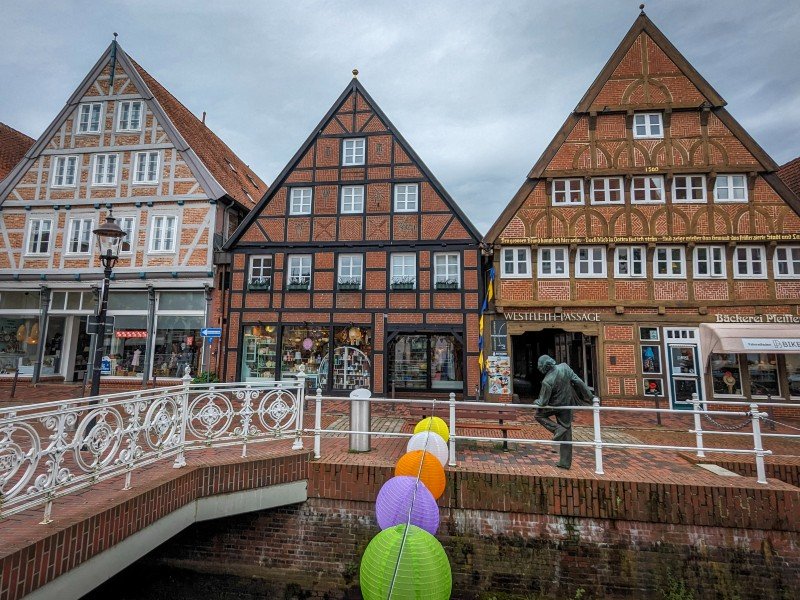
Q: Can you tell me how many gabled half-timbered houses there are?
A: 3